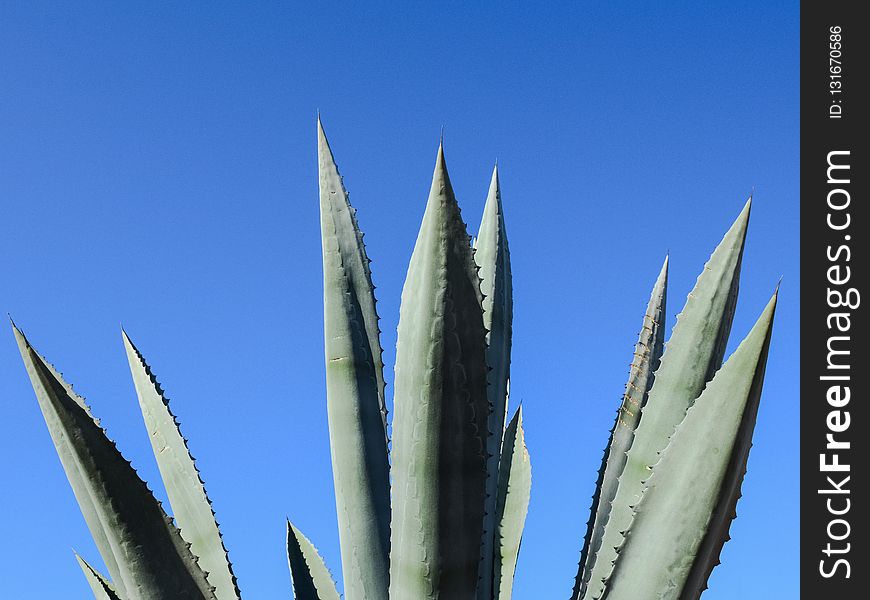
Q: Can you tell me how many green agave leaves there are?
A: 11